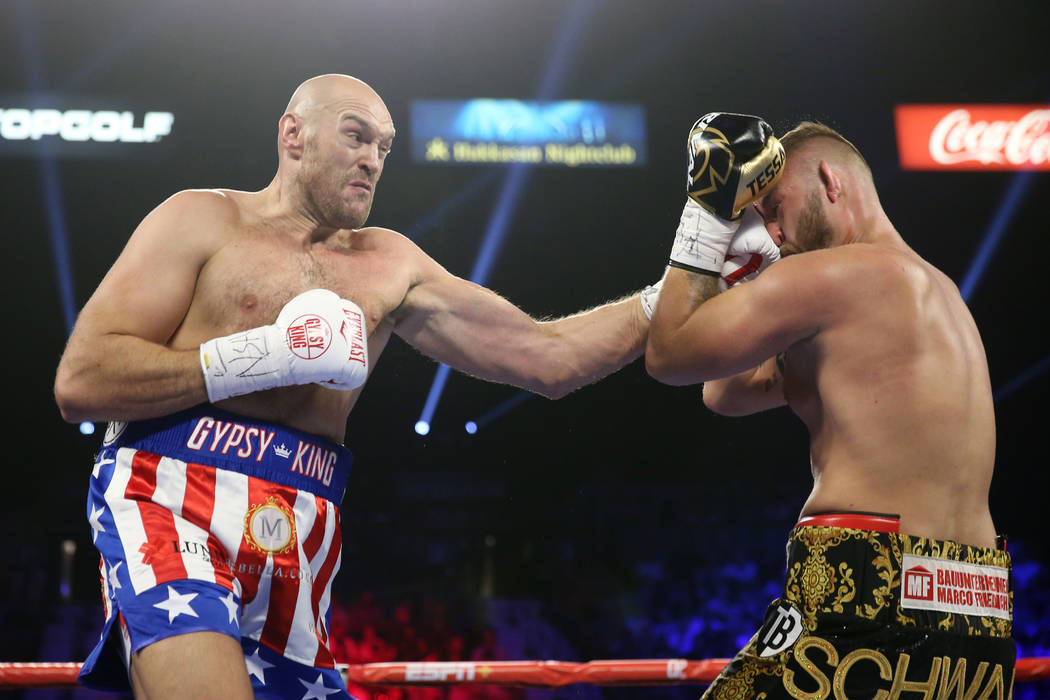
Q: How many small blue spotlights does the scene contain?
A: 3